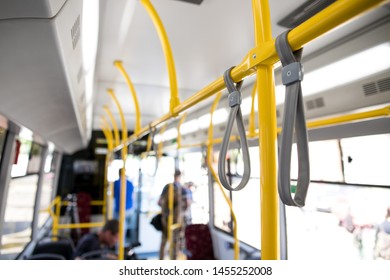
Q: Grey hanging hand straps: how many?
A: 2